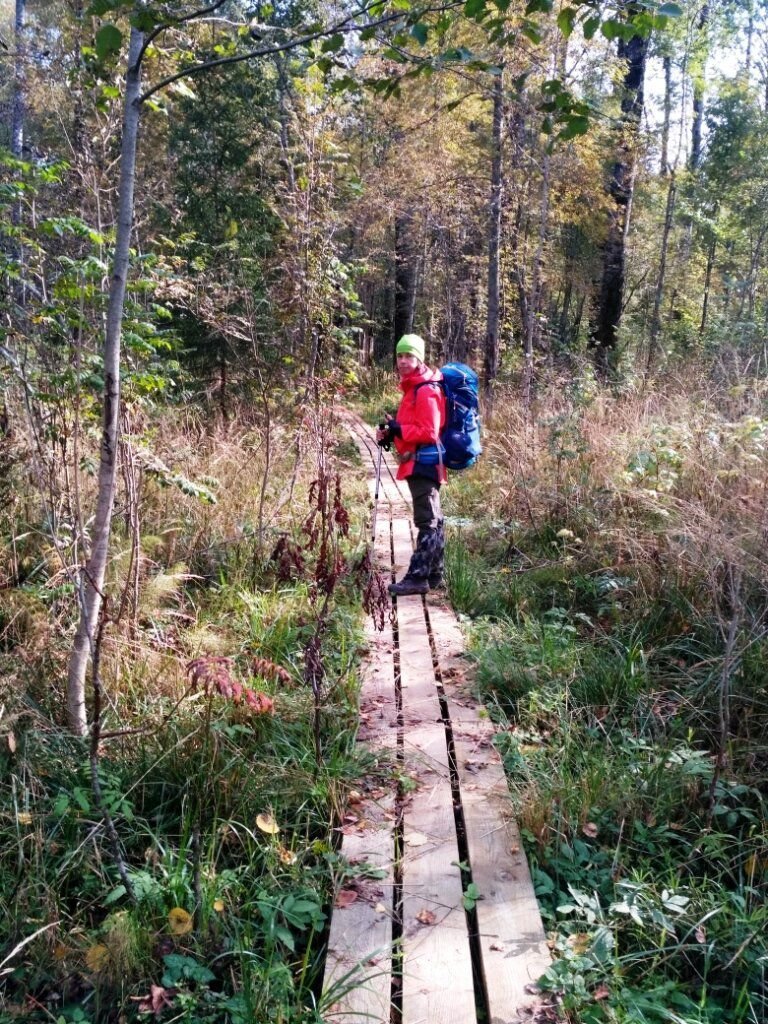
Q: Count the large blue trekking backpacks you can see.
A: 1